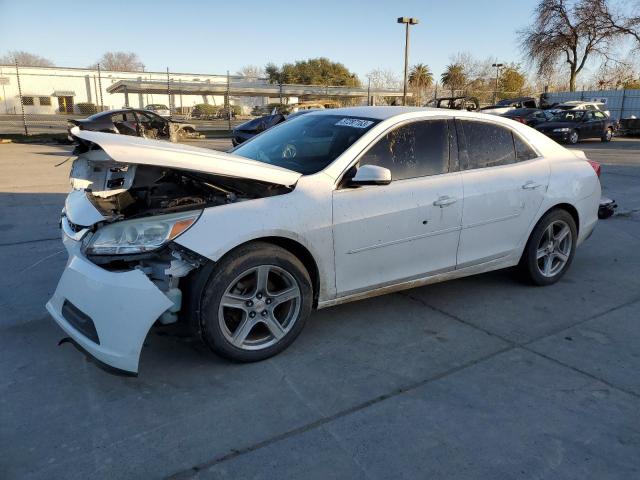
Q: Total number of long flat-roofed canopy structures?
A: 1